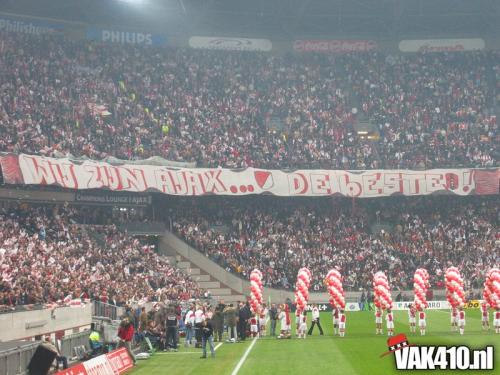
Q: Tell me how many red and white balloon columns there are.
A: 7